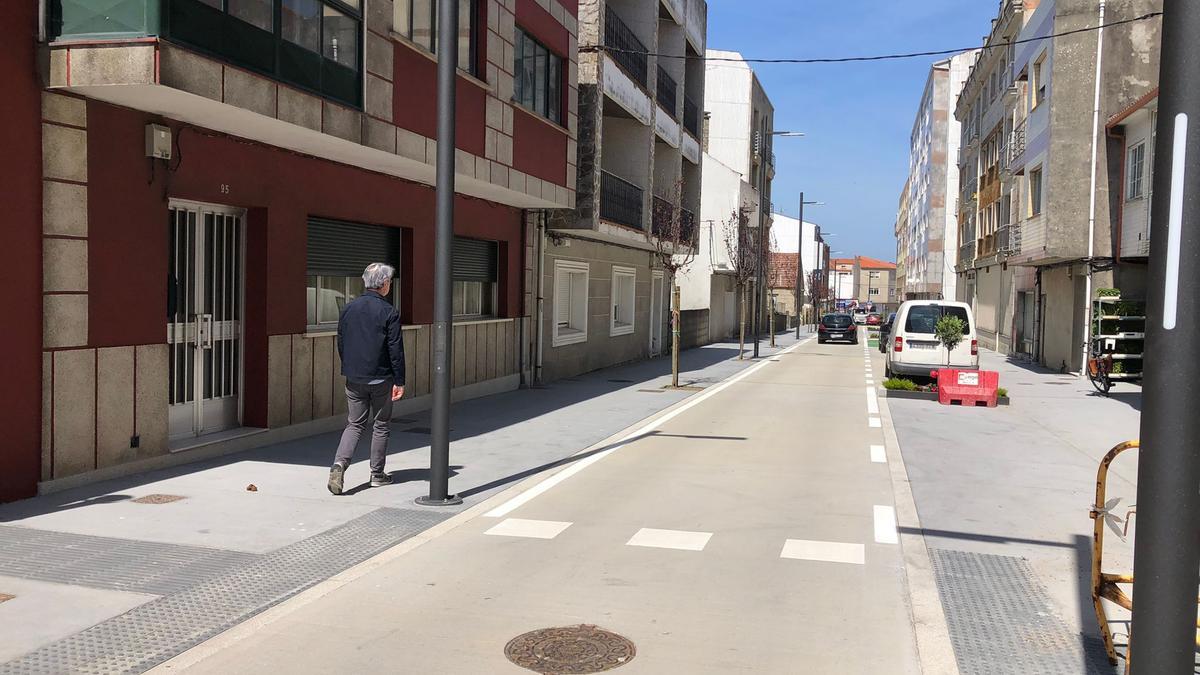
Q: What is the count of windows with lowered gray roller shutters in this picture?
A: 2